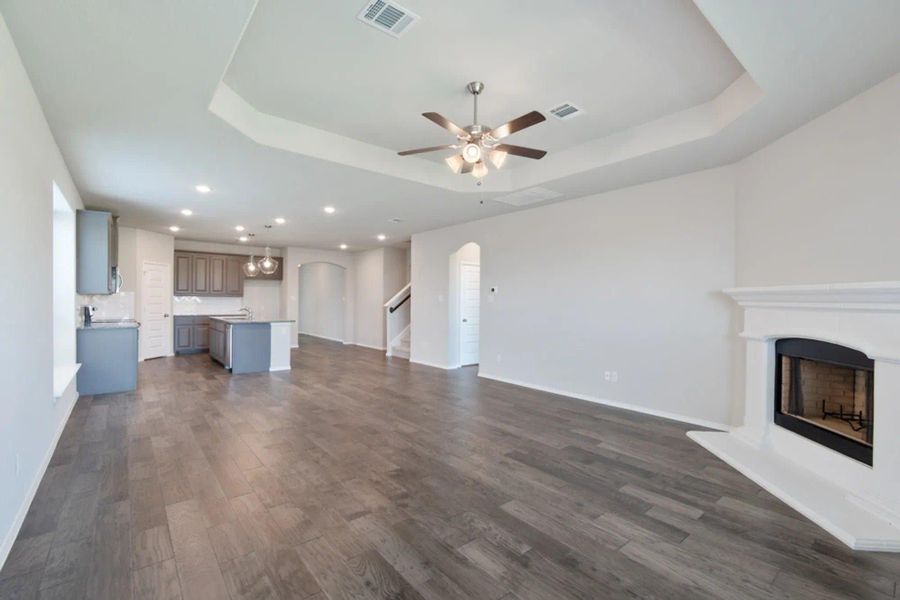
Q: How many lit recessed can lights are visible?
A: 9